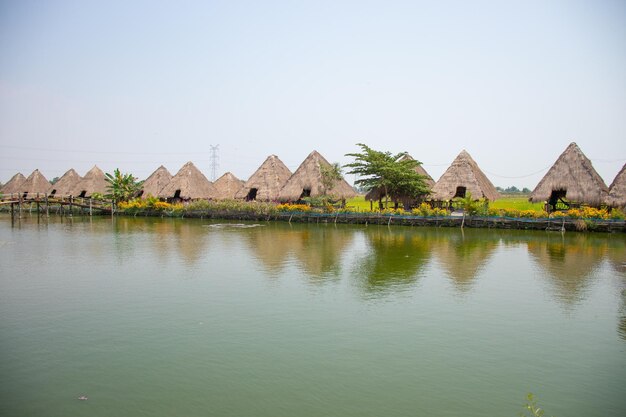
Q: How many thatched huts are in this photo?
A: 13